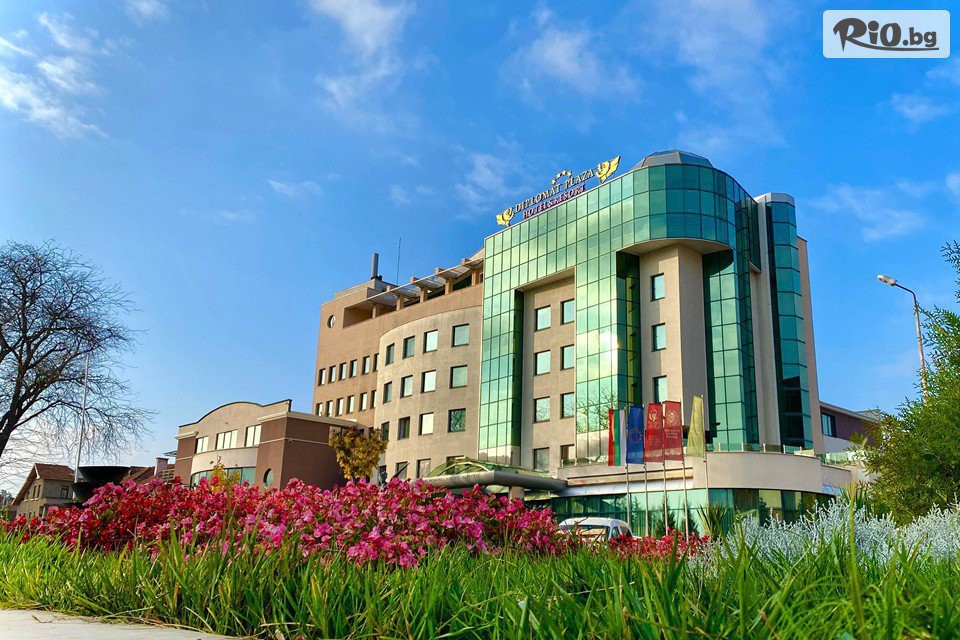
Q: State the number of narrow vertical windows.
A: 12